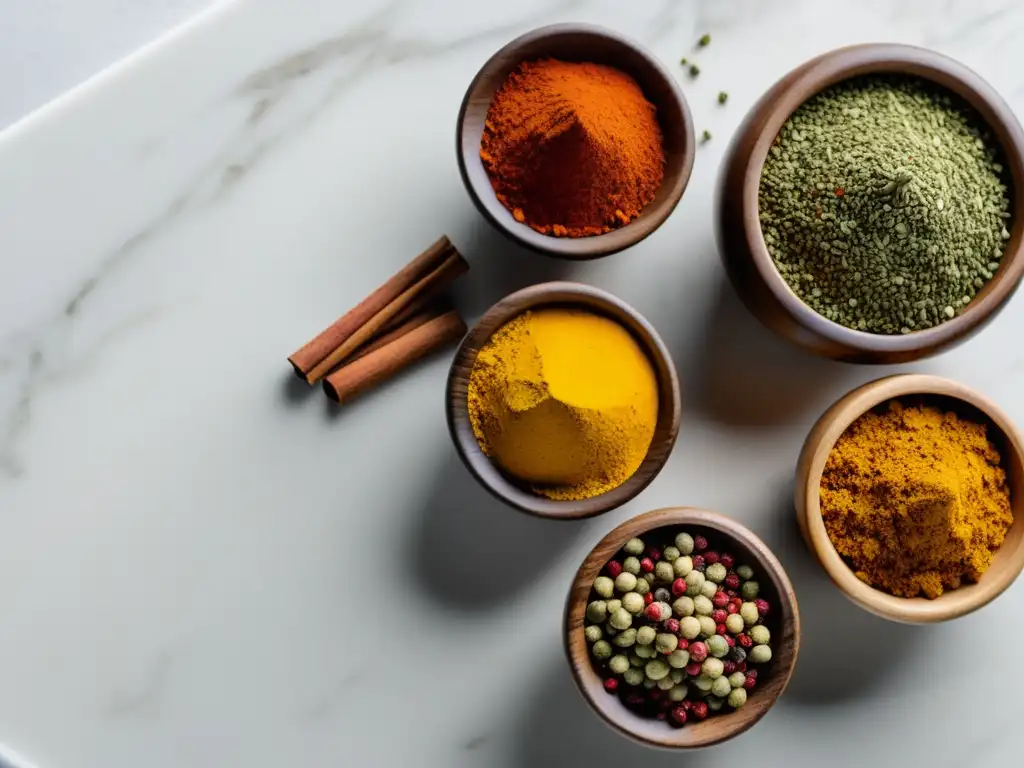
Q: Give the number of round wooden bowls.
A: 5